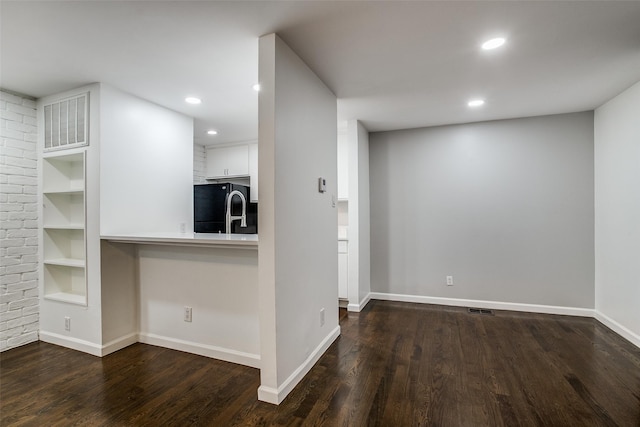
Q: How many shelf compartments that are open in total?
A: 4